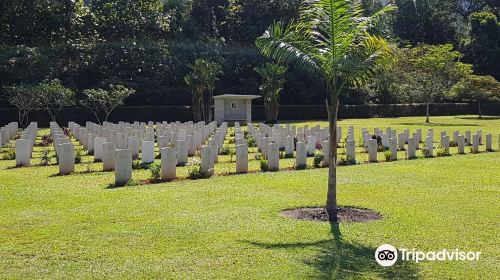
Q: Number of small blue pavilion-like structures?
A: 0